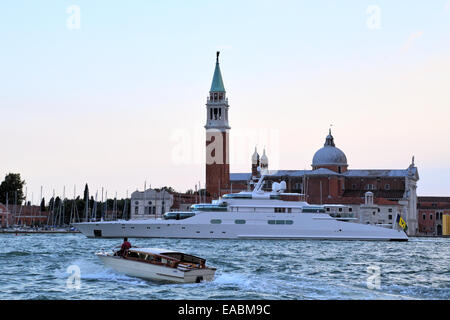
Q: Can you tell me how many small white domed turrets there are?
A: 2